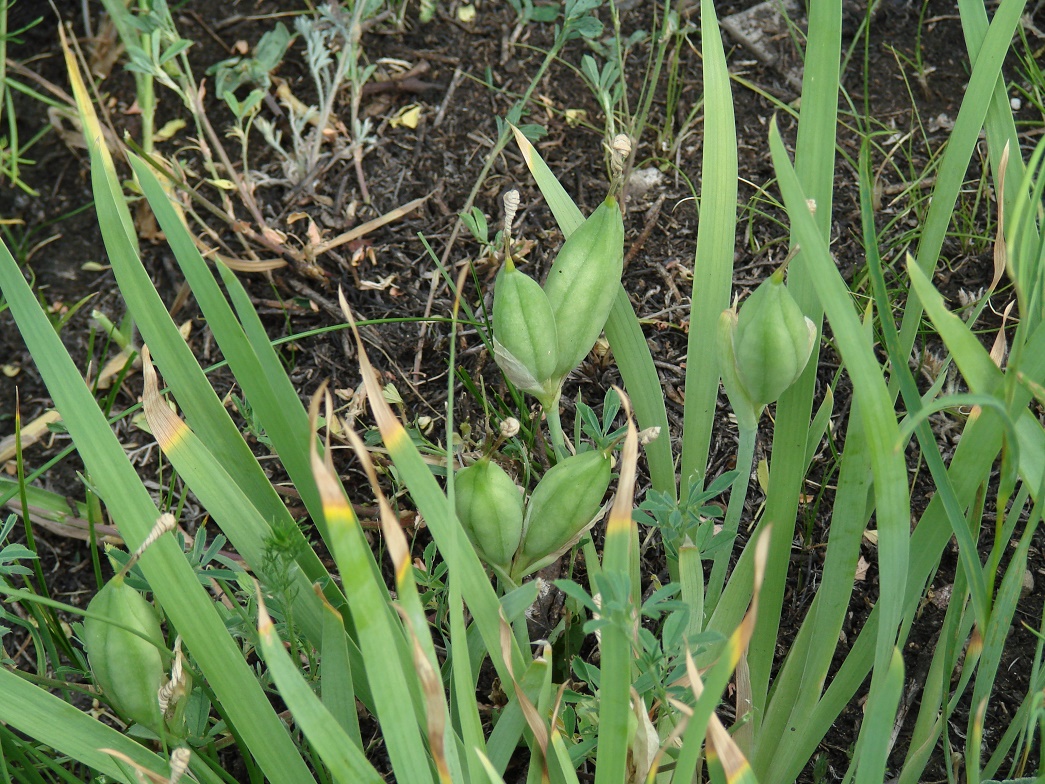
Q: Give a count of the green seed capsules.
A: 6